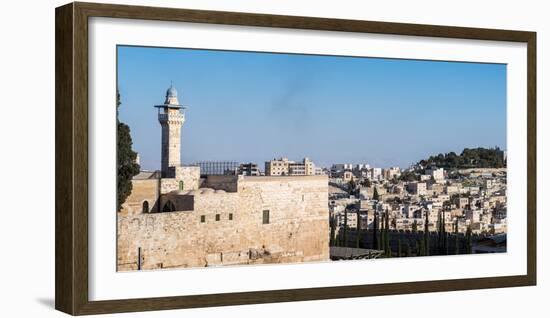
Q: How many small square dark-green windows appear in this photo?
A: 3